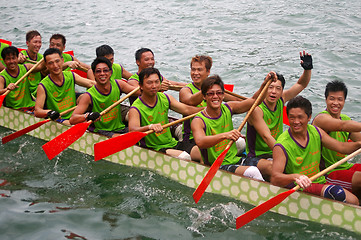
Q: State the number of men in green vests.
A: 13